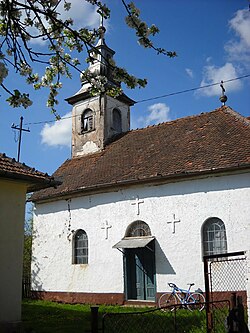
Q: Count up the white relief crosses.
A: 3